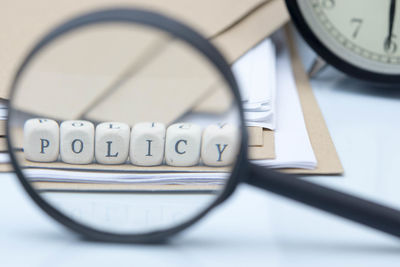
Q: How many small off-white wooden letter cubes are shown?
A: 6